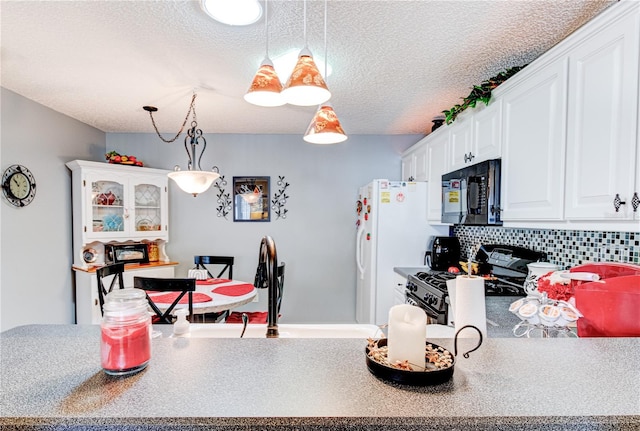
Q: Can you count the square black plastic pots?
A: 0